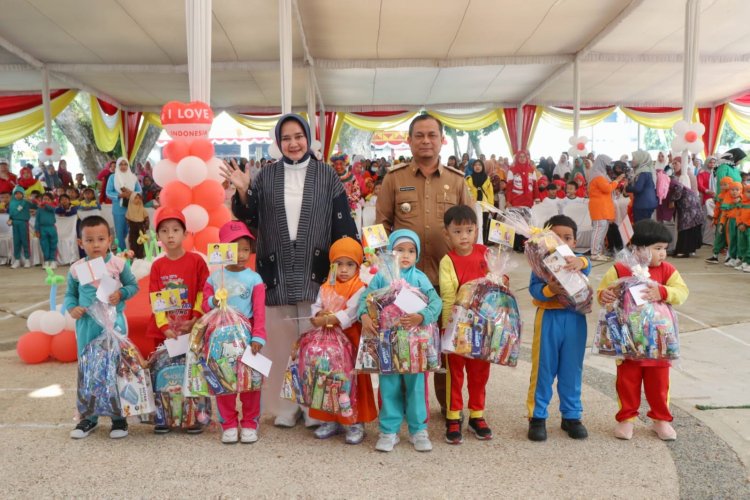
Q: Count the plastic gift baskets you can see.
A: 8